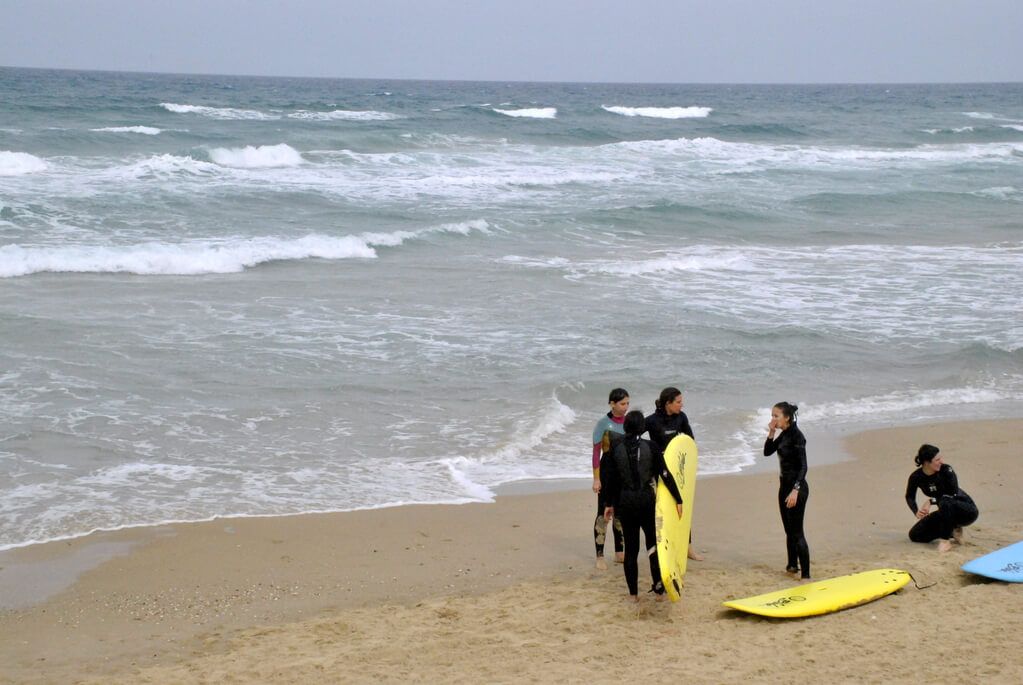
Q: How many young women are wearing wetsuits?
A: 5